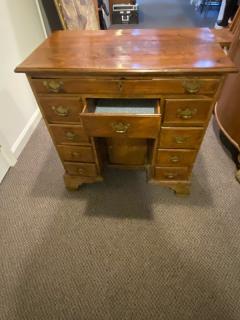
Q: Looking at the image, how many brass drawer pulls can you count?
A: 11